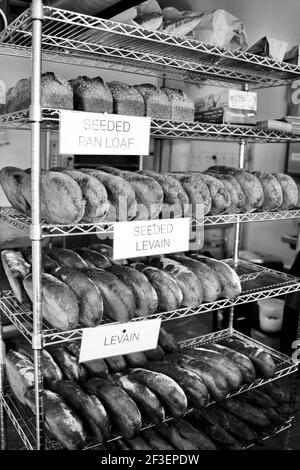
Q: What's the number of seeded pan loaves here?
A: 5